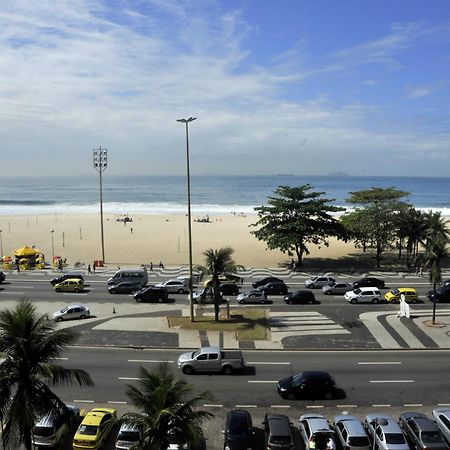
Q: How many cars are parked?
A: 11